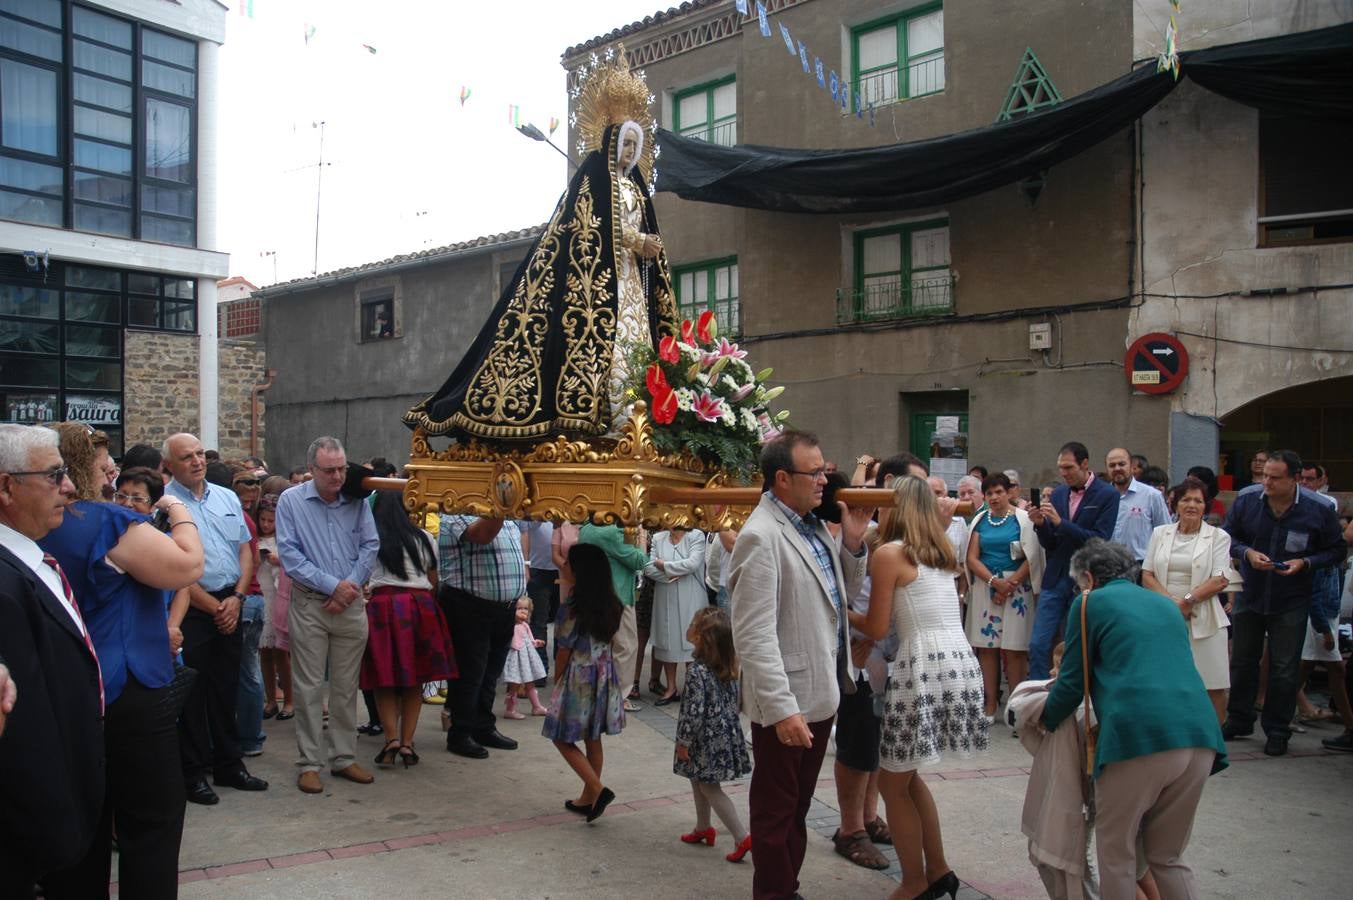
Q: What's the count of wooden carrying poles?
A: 2